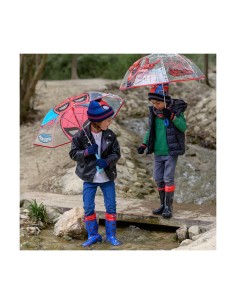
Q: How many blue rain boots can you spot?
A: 2